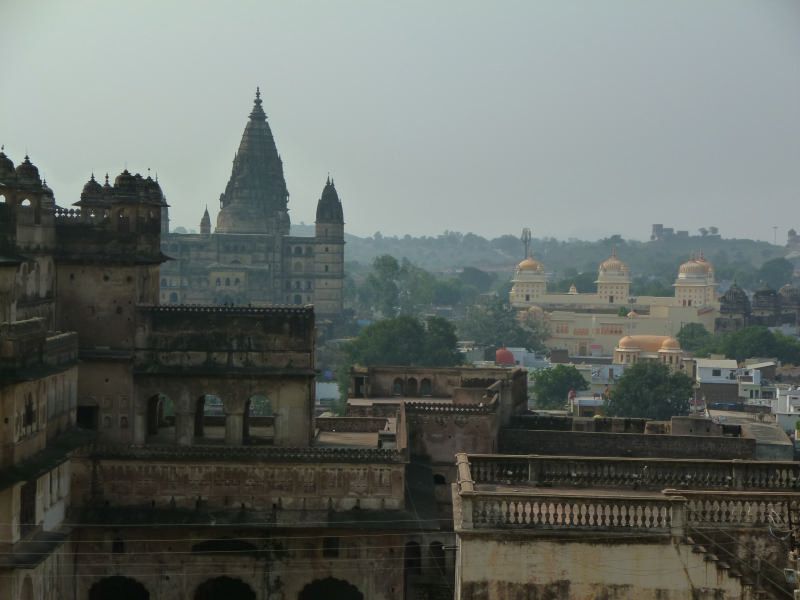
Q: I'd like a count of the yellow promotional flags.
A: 0